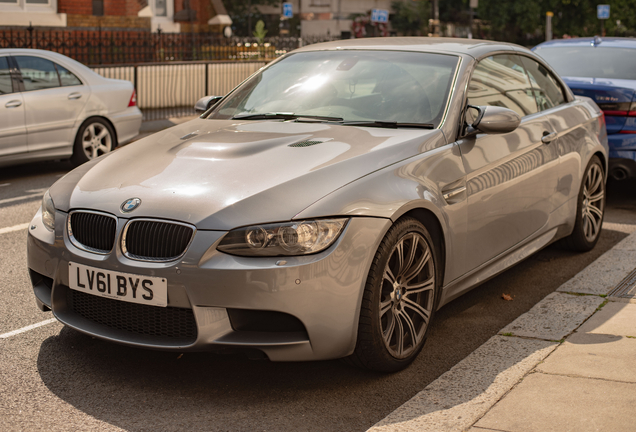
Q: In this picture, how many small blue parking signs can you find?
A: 3